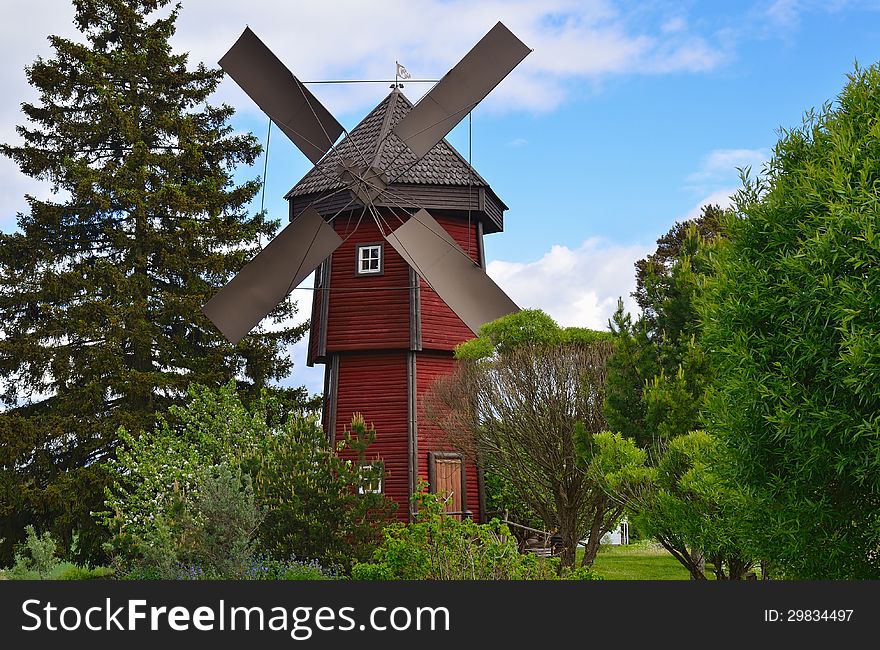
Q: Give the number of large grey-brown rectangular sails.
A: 4